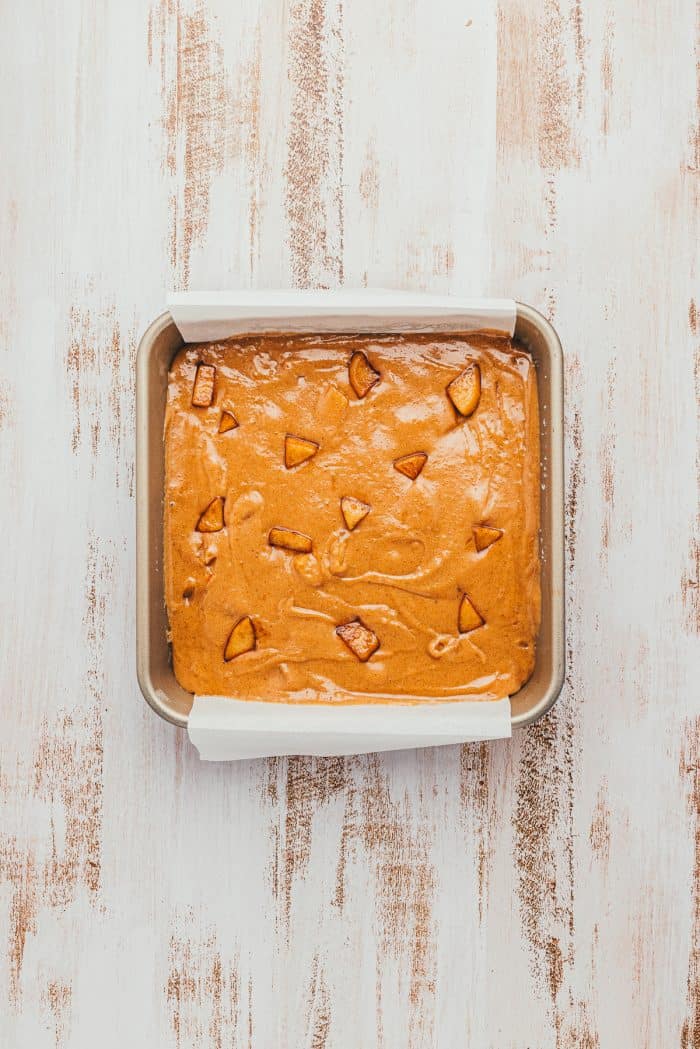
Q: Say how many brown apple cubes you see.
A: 13